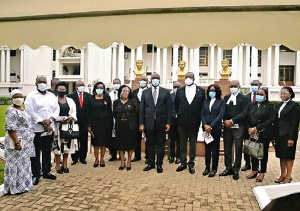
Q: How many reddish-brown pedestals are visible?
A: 3